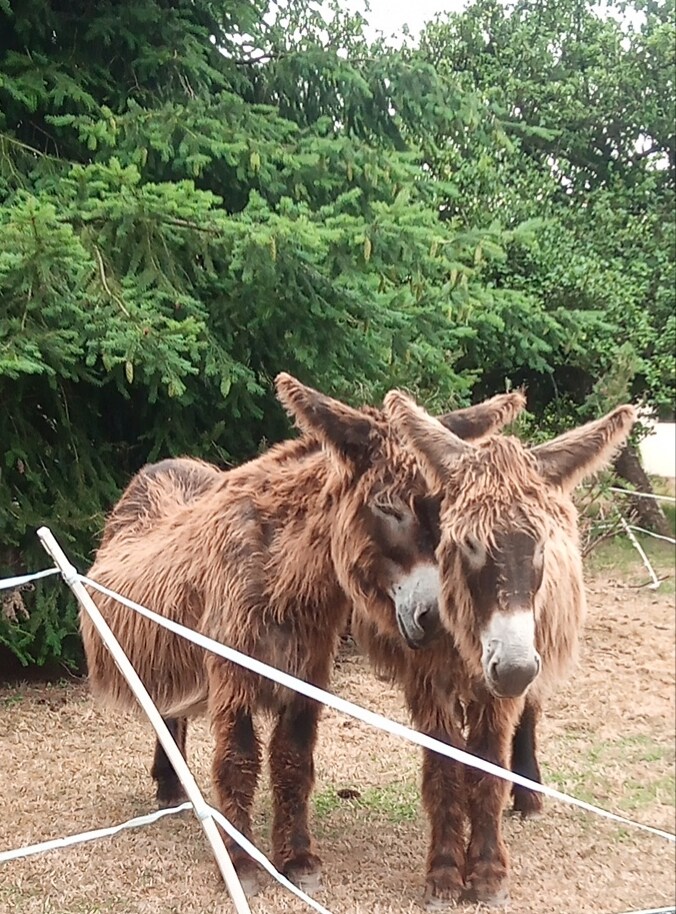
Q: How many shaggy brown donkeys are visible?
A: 2